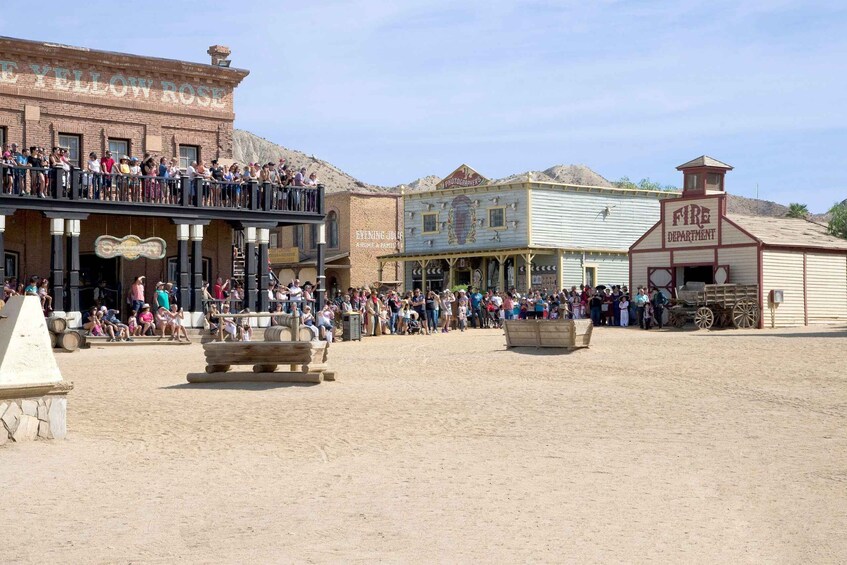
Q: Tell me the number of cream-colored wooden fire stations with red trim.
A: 1